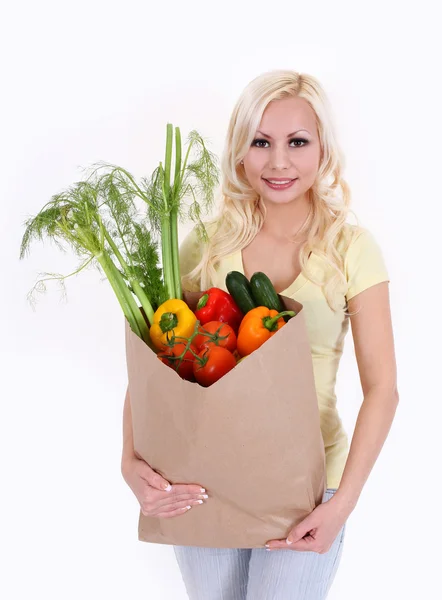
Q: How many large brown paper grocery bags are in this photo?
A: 1